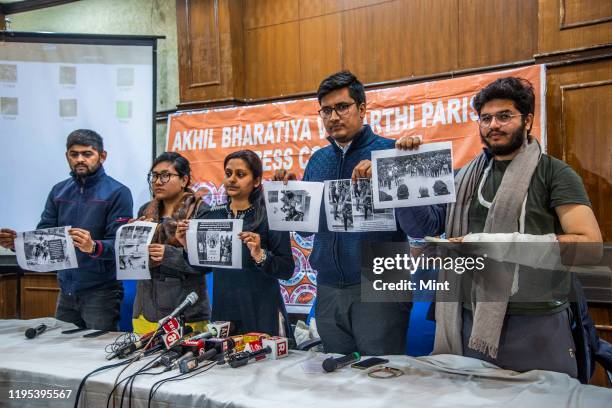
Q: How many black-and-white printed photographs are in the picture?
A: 6